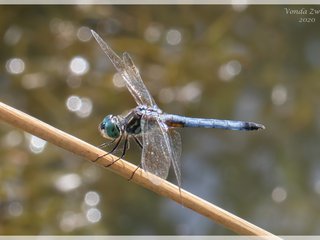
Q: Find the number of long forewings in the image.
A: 2